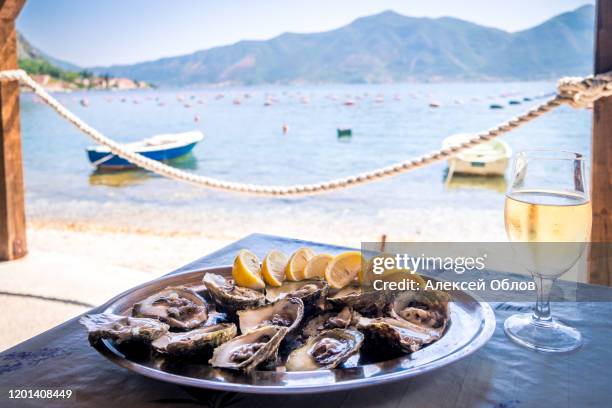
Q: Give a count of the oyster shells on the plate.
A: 12